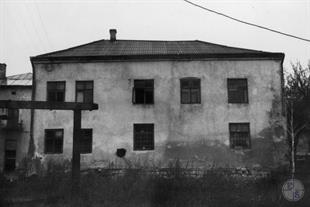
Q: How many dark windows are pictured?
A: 9